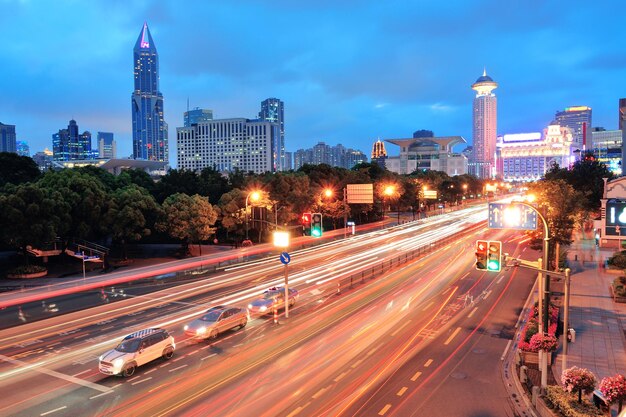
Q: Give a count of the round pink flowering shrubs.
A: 3